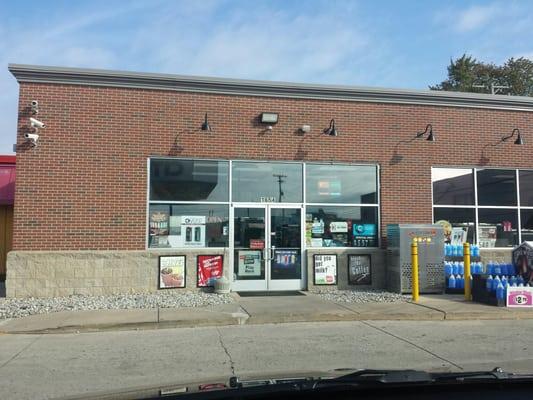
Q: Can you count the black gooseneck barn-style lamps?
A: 4